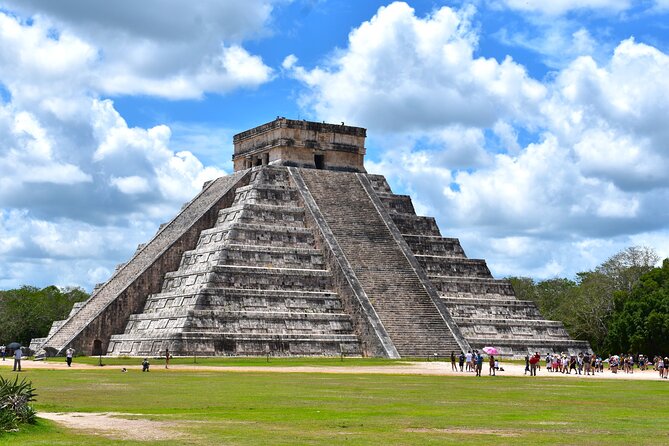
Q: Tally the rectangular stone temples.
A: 1